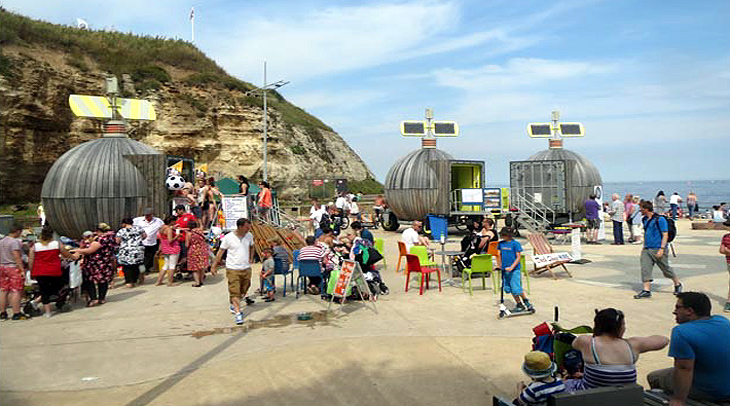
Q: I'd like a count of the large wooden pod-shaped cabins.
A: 3